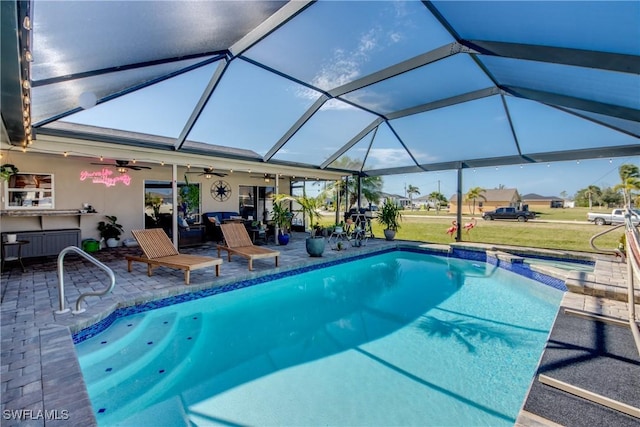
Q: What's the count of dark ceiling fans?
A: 3